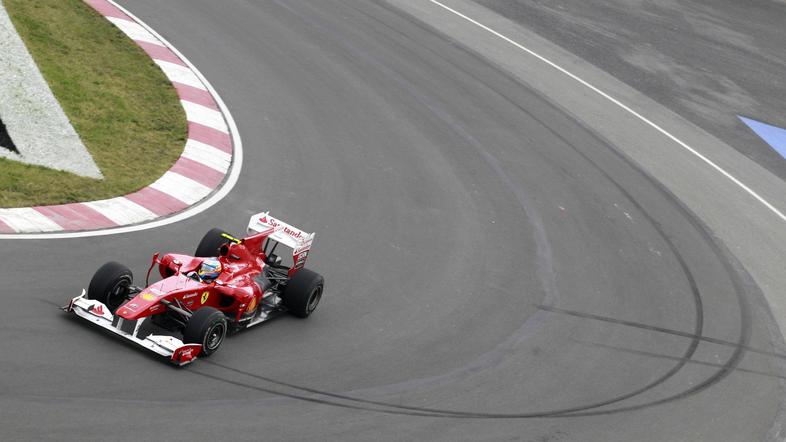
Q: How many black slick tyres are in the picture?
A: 4